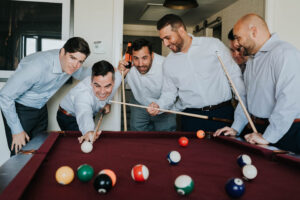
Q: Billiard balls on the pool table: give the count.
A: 13